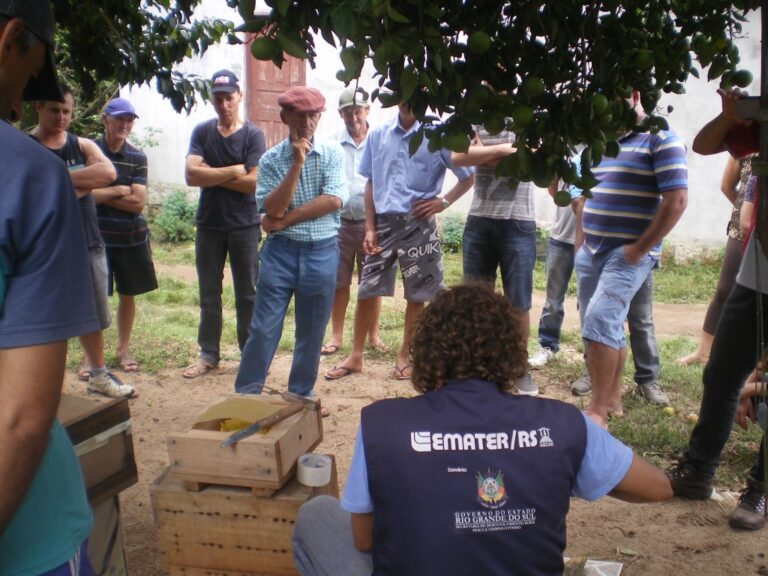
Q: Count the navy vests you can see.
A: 1